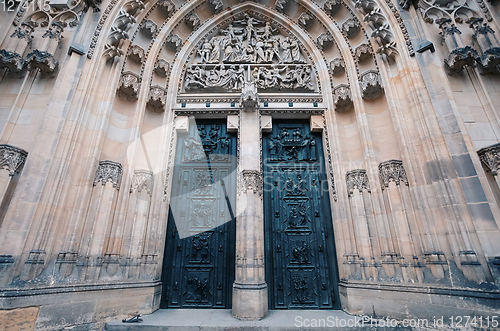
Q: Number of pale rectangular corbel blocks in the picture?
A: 4